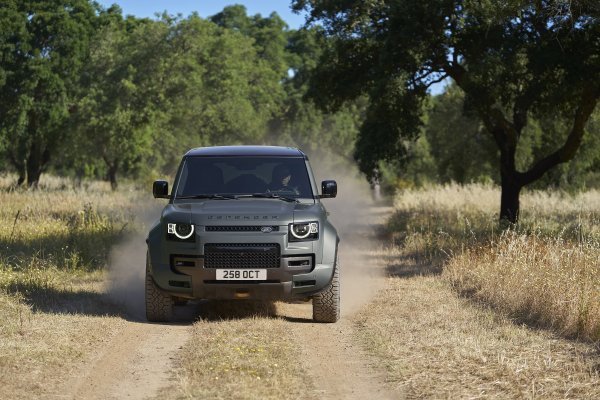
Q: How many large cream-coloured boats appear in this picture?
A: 0